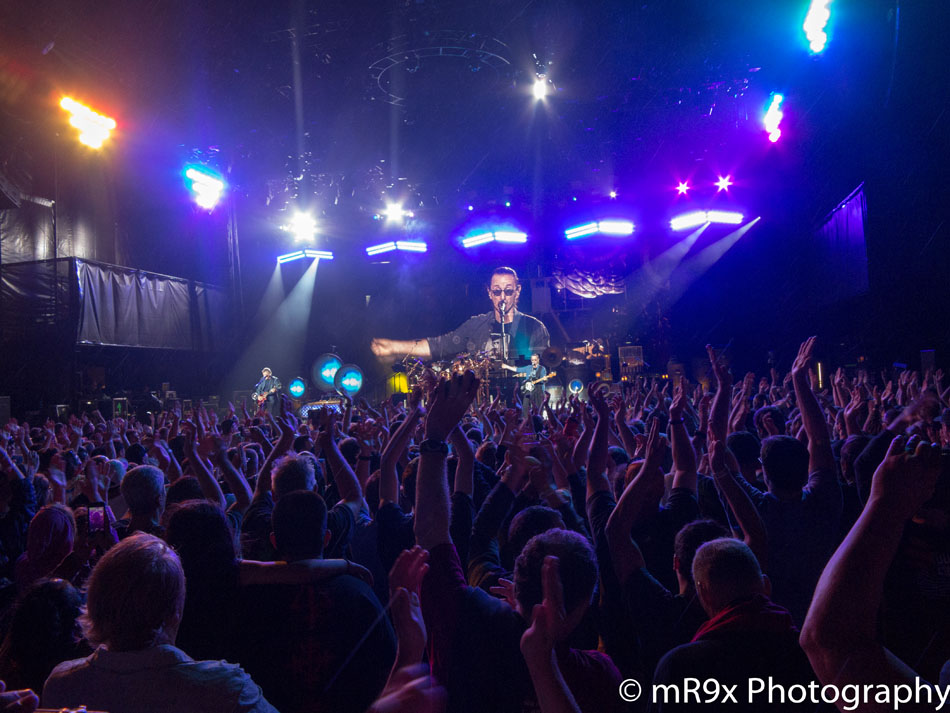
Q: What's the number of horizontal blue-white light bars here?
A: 5